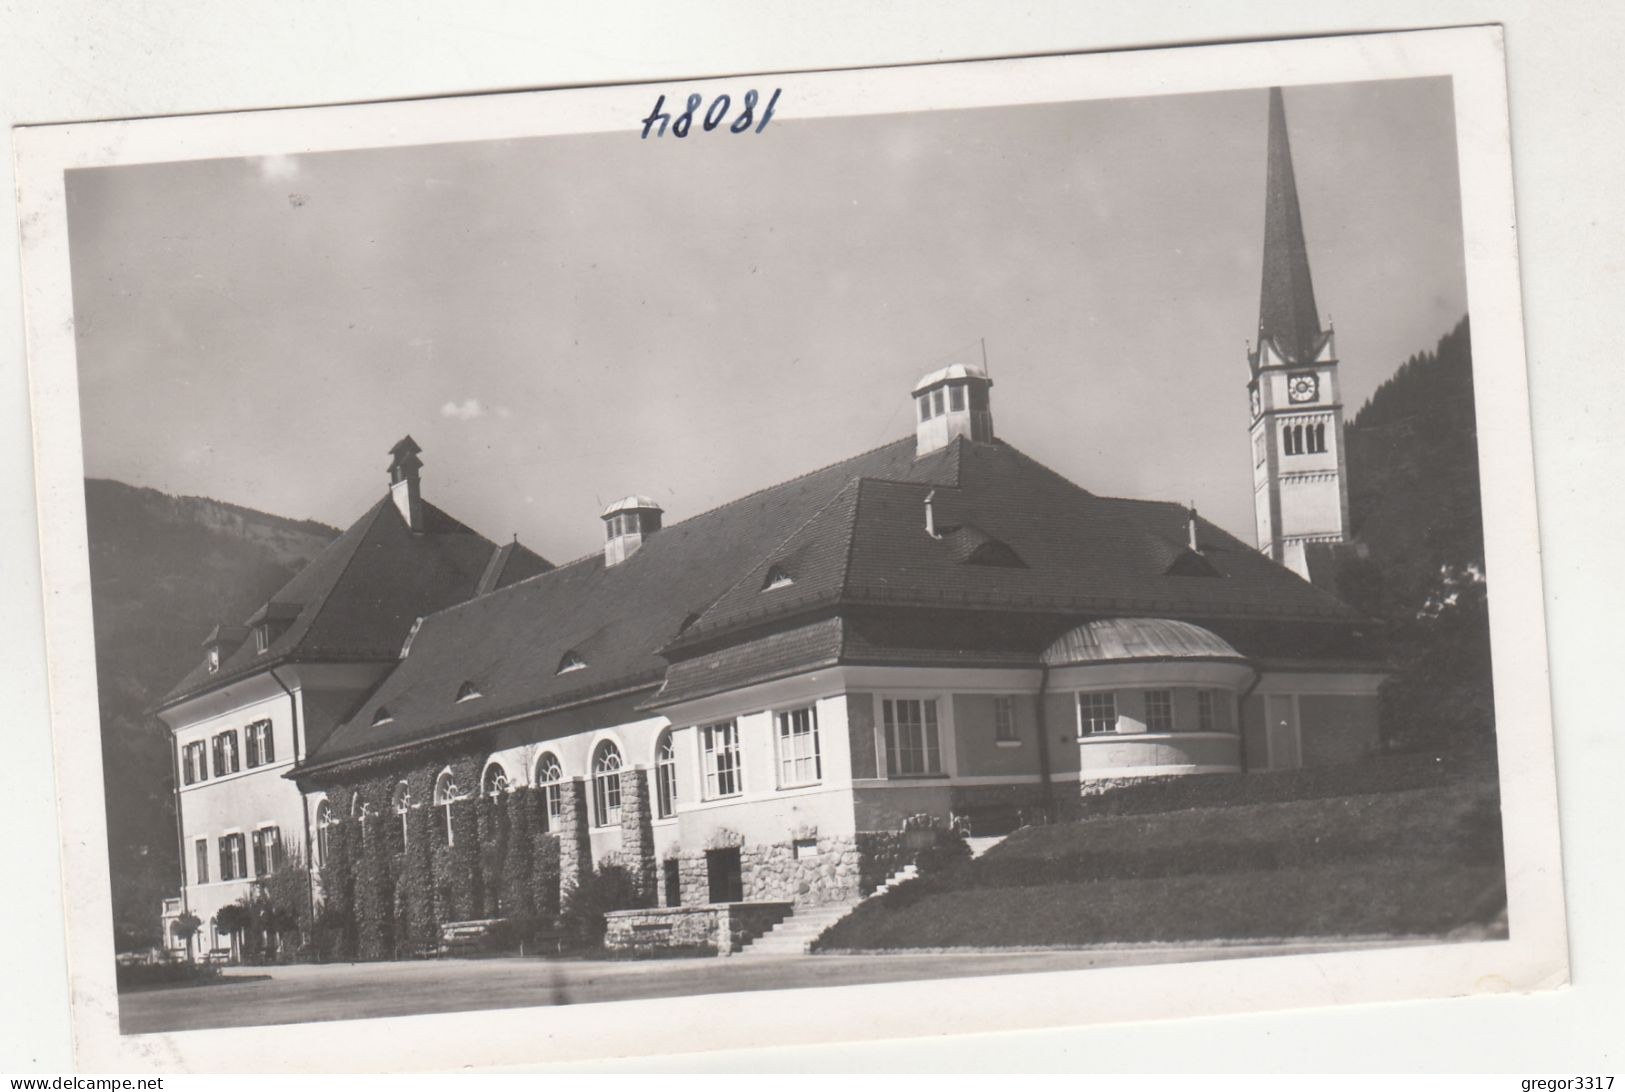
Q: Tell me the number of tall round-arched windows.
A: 8